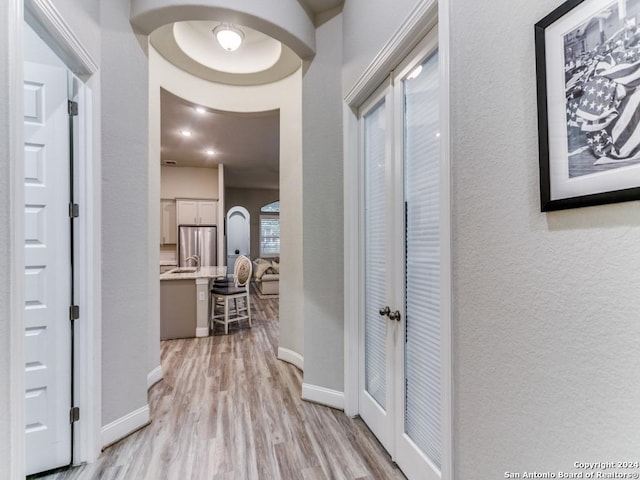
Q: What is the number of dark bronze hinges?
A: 4